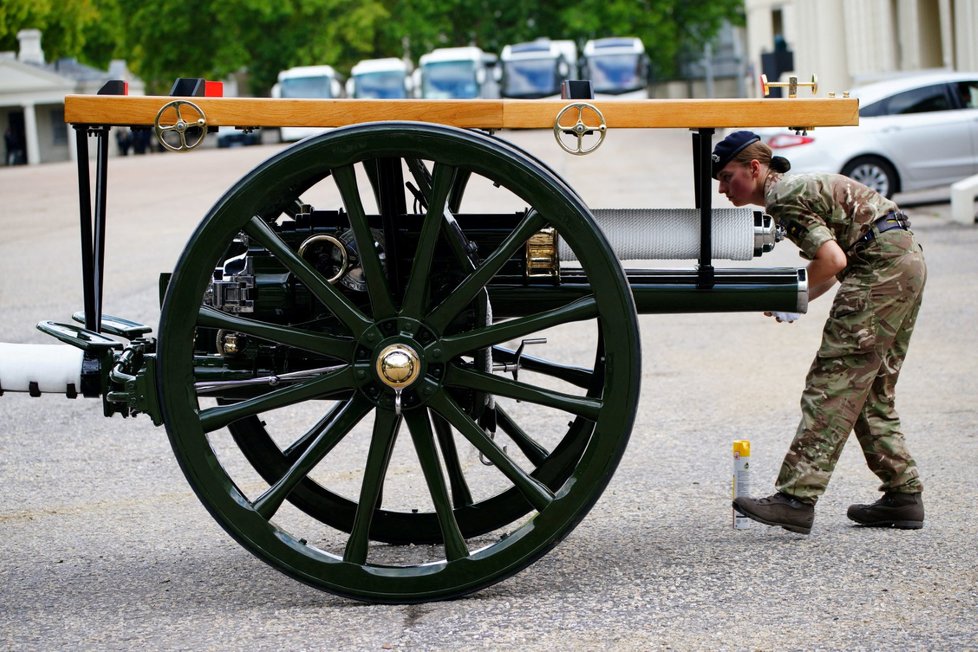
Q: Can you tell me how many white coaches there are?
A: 5